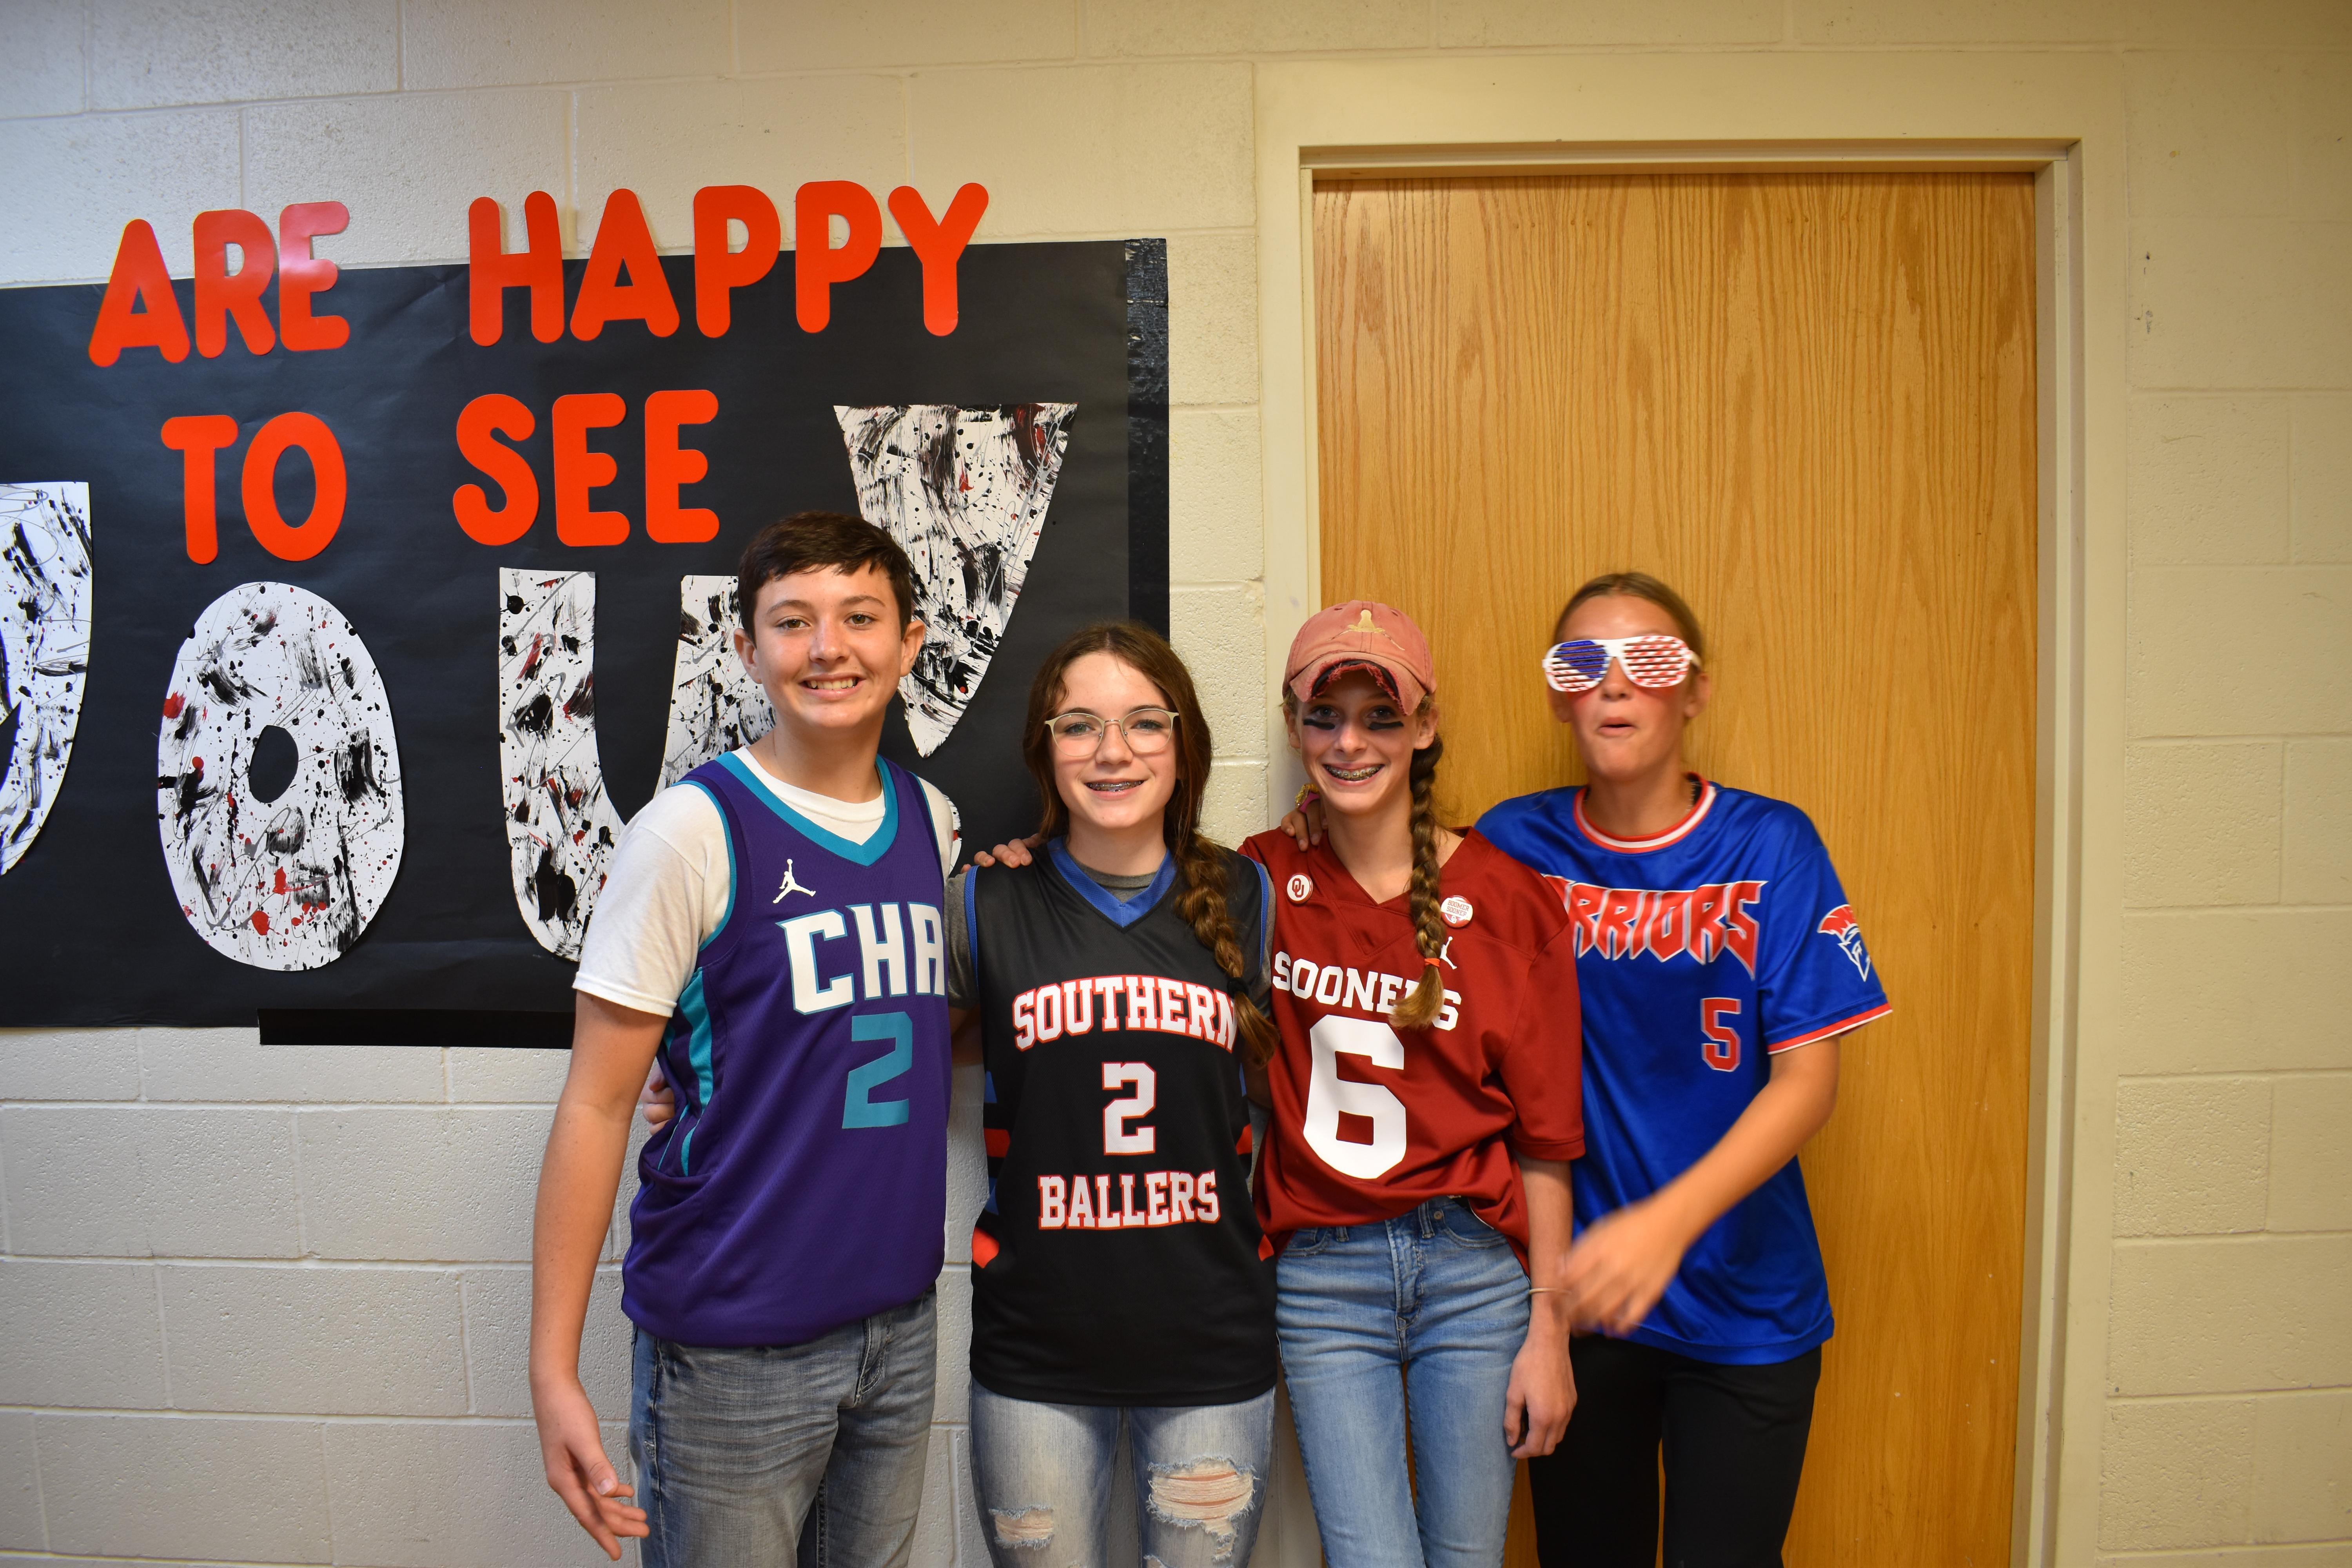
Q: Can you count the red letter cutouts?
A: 13